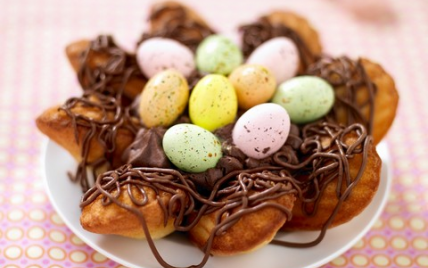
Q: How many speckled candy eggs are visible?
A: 9